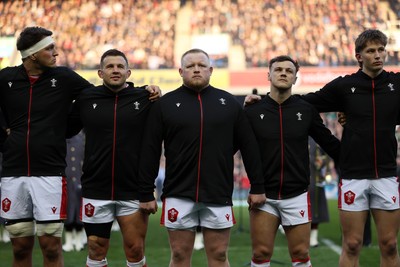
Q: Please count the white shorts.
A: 5